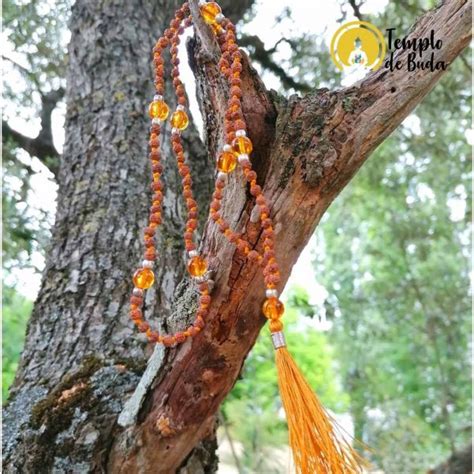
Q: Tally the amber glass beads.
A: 8